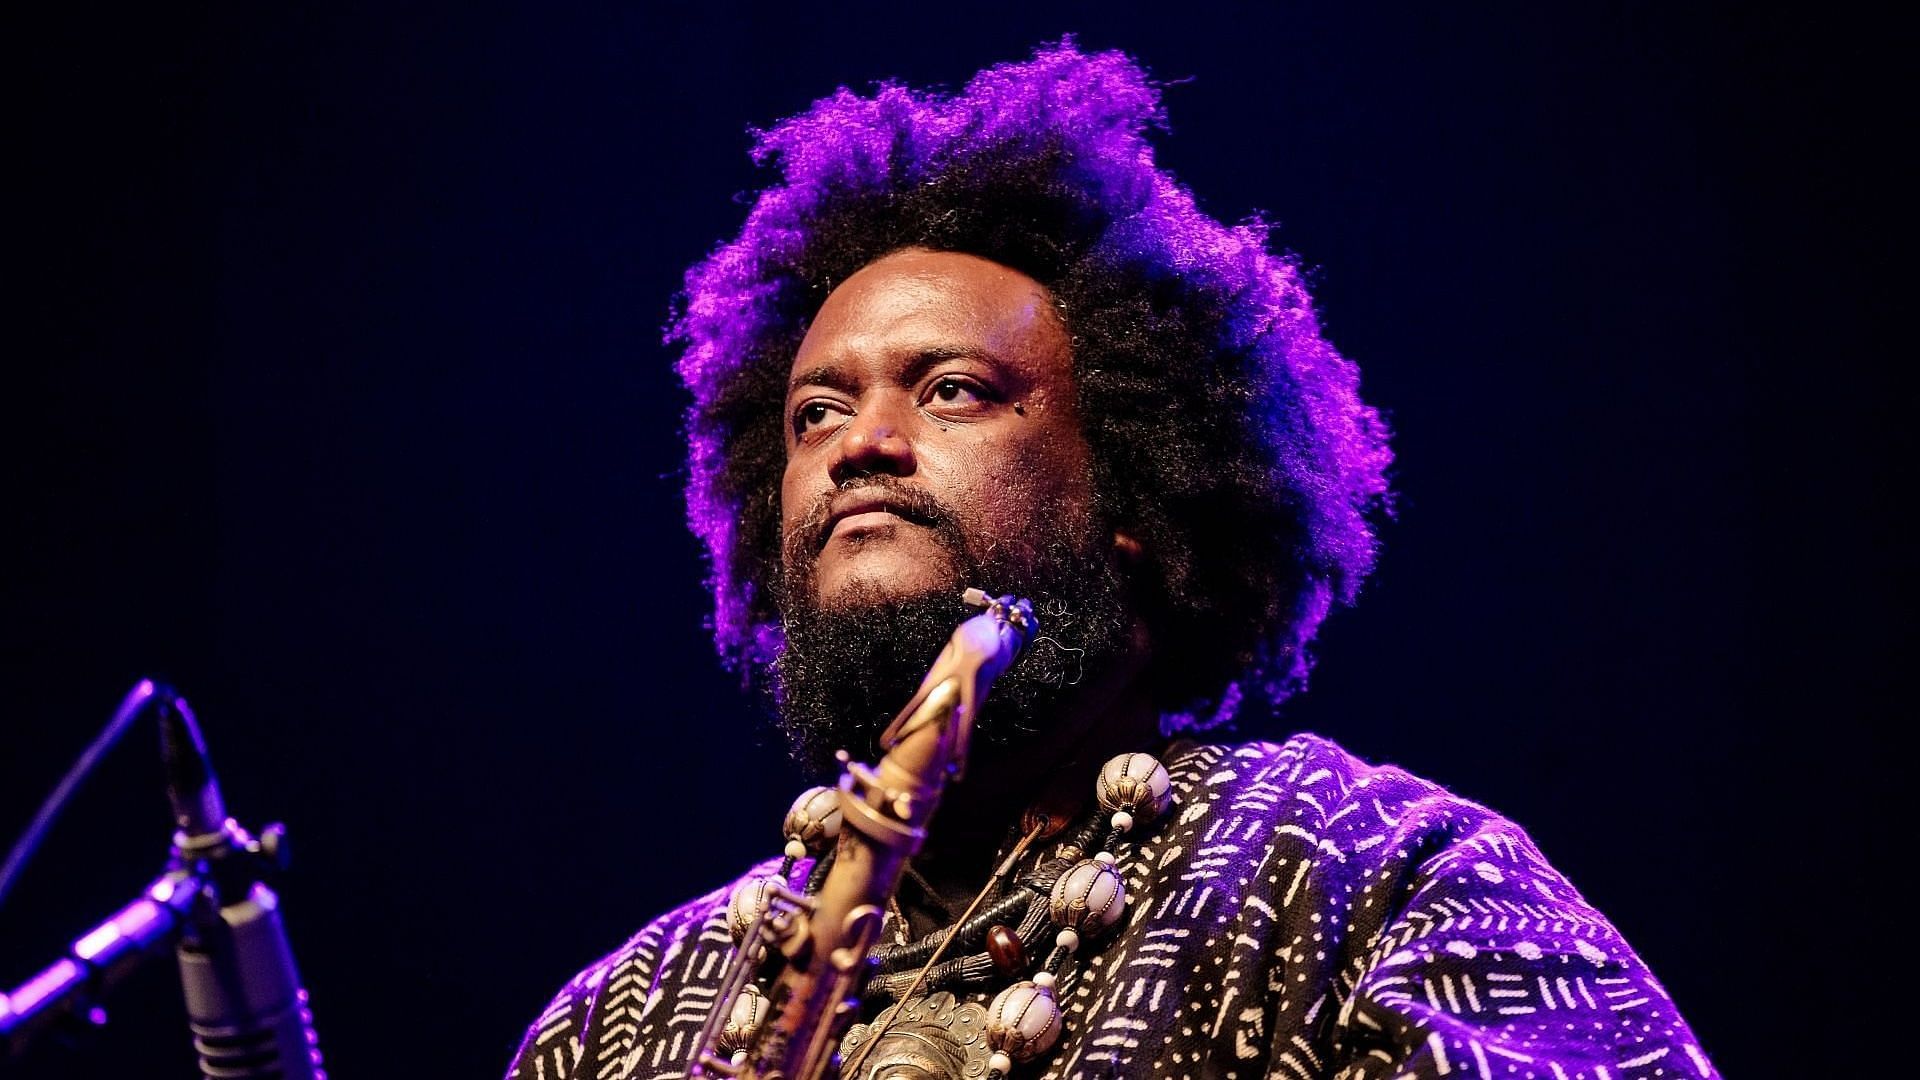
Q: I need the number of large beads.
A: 6